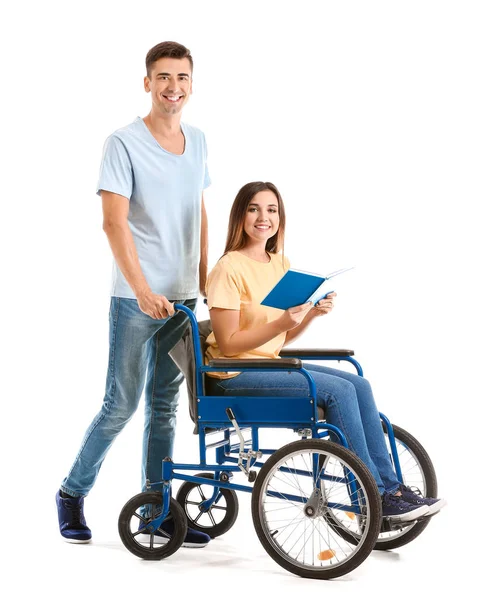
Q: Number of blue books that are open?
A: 1